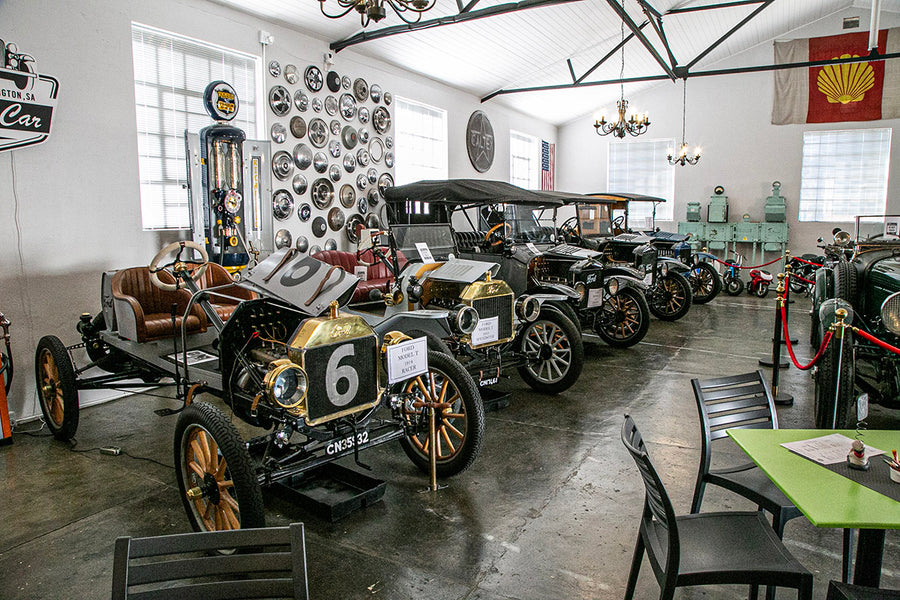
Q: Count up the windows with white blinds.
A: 5